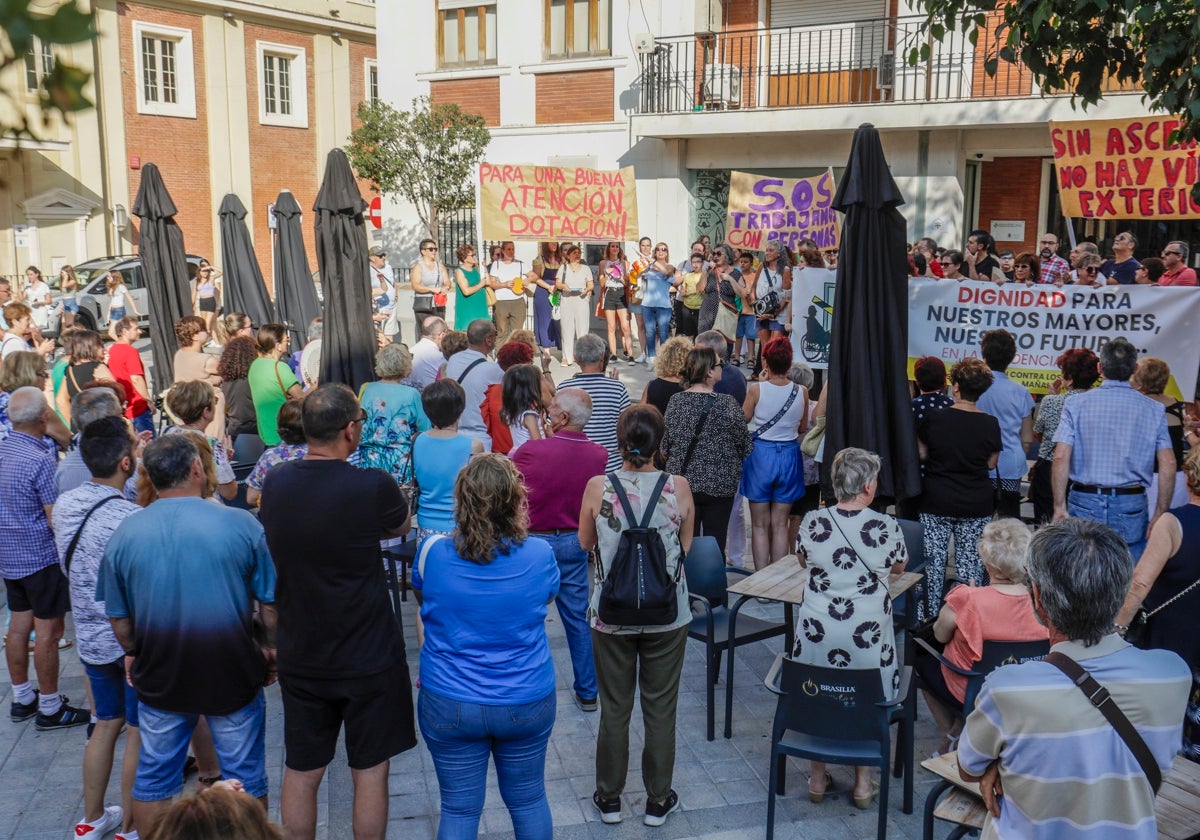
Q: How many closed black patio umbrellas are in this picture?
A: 5